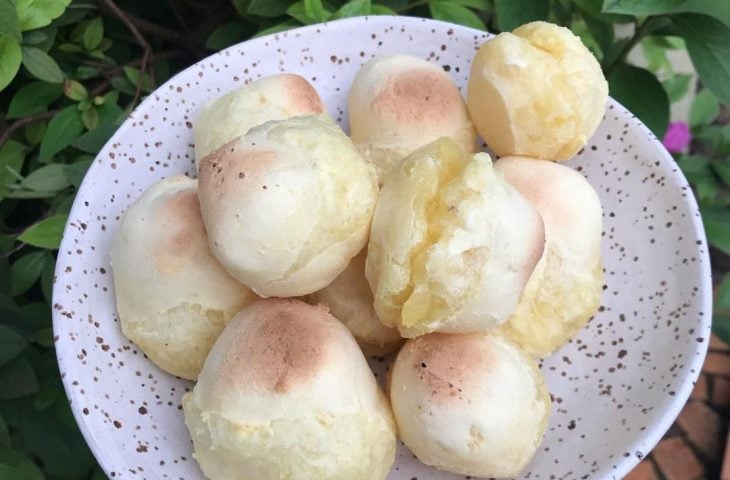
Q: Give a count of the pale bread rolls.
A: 10